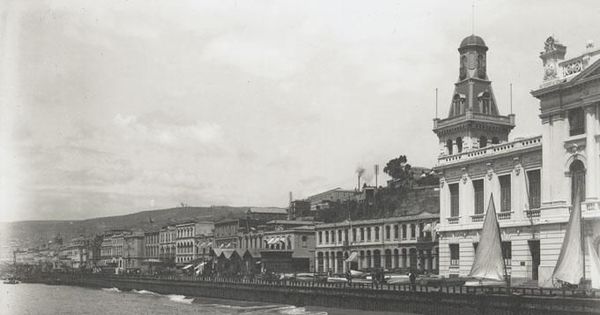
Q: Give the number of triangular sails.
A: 3